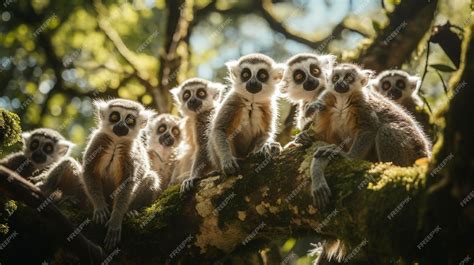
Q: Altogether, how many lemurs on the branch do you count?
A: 8